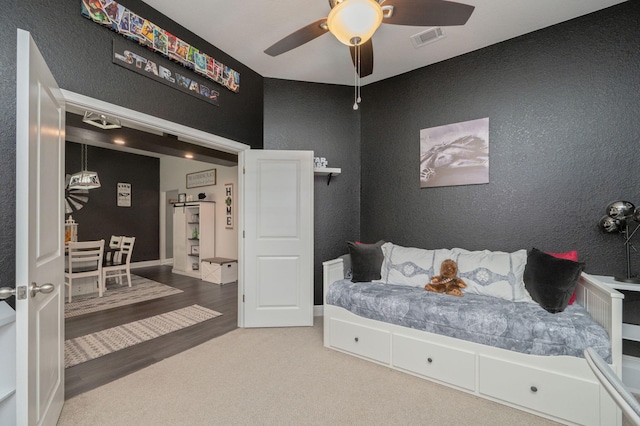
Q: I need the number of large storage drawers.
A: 3